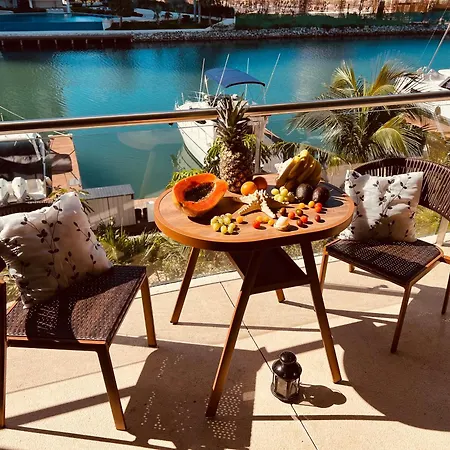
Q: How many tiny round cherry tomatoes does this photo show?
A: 15